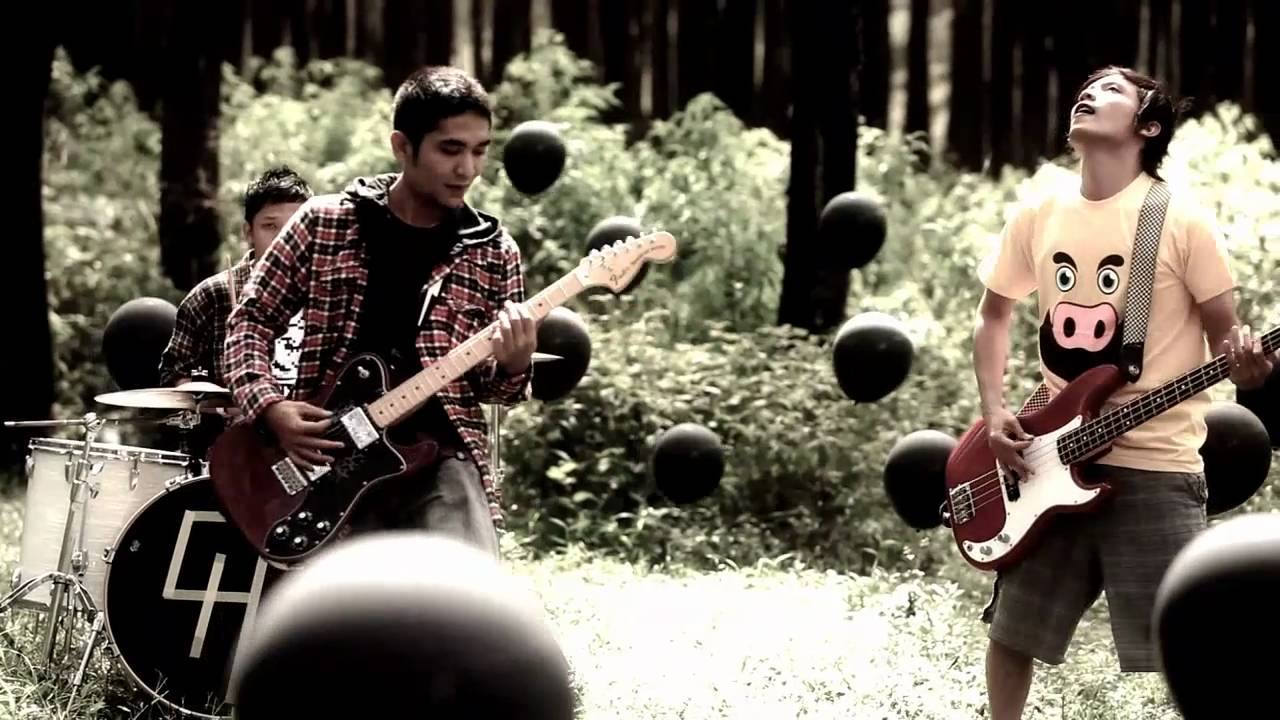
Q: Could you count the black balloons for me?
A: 12